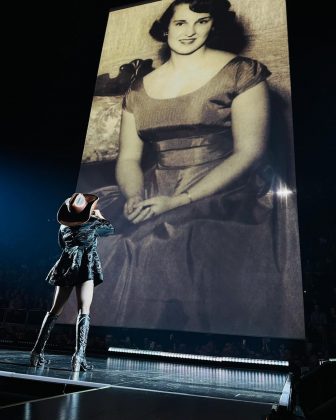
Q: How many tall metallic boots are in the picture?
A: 2